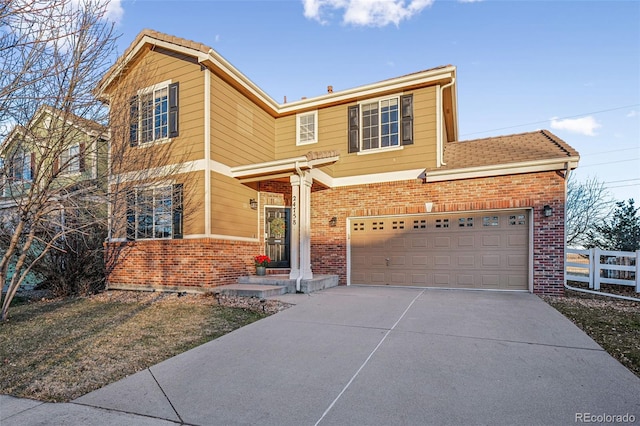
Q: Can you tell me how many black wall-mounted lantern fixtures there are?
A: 3